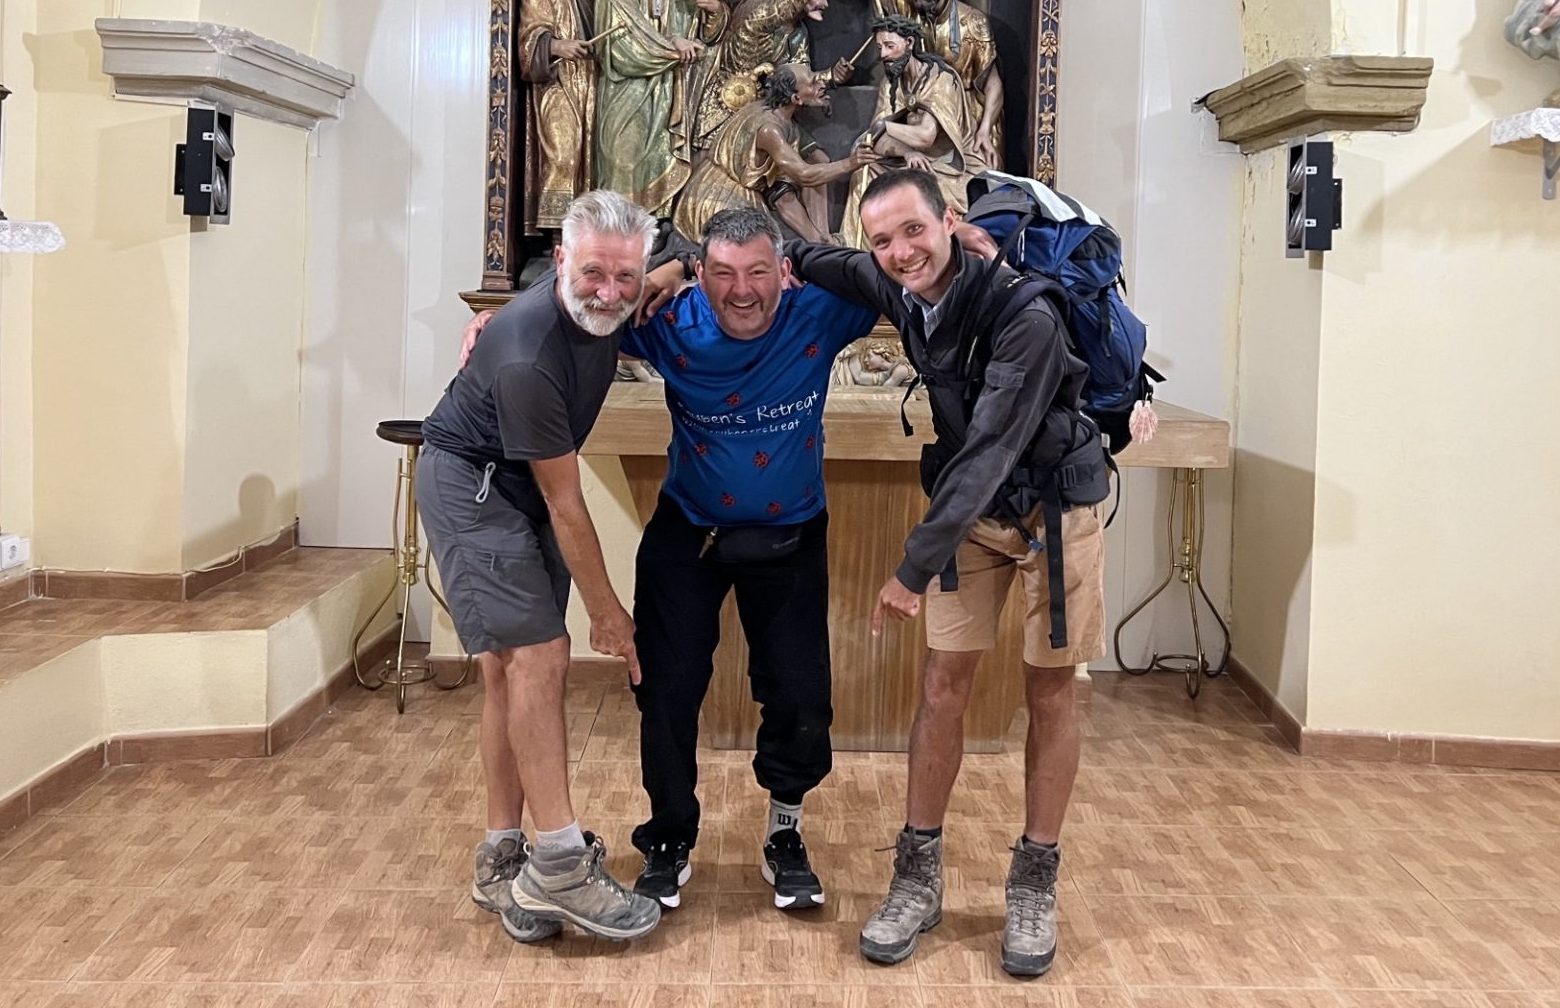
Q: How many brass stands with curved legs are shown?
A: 2